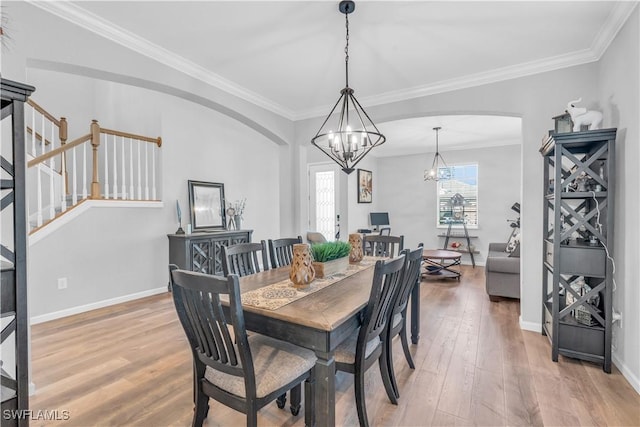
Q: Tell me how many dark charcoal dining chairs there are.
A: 6